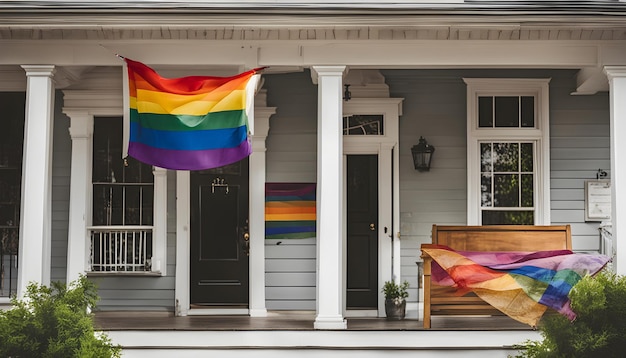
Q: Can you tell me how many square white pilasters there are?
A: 3